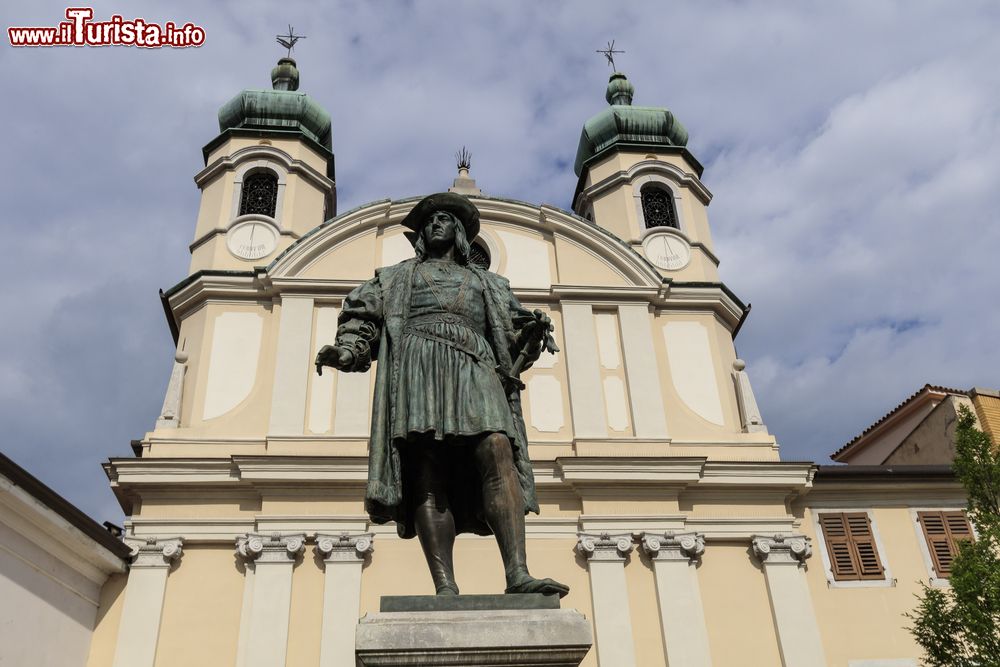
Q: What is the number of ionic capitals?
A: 6